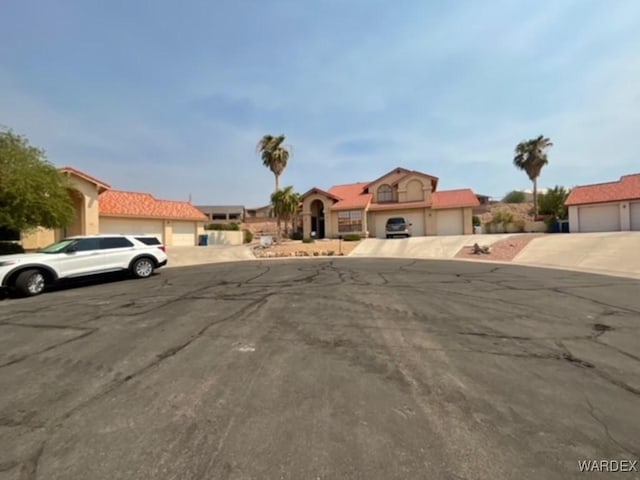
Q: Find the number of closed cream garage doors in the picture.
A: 6